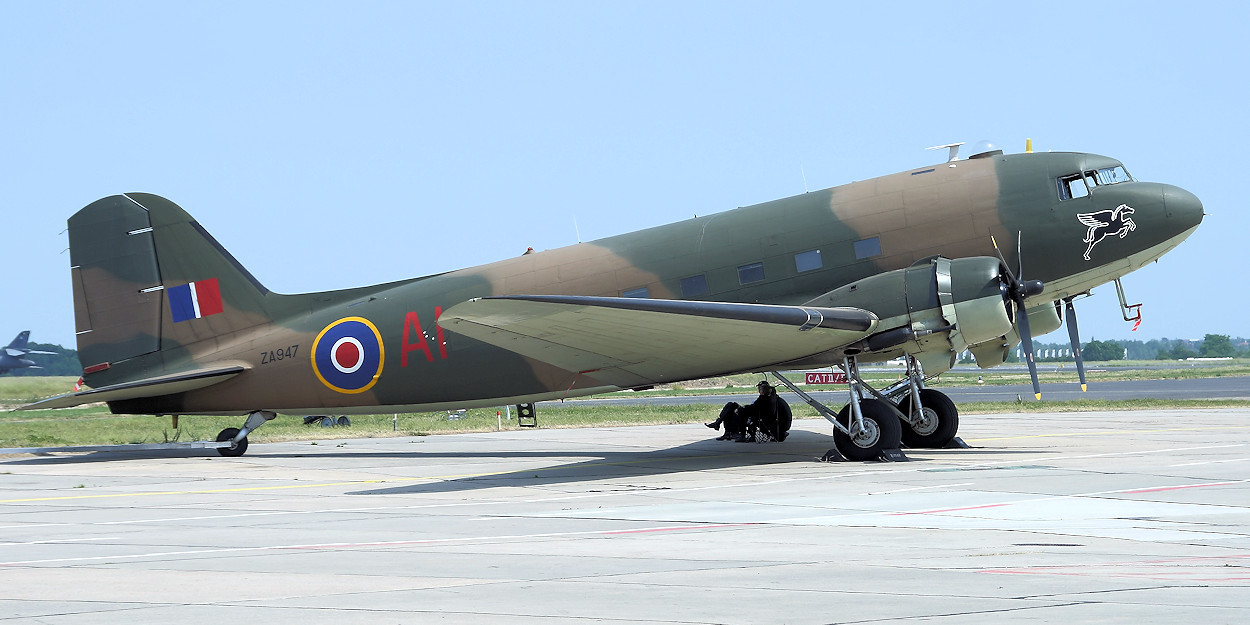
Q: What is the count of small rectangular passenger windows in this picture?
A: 5